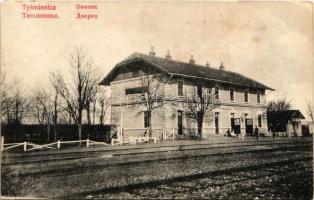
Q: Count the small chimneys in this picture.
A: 5